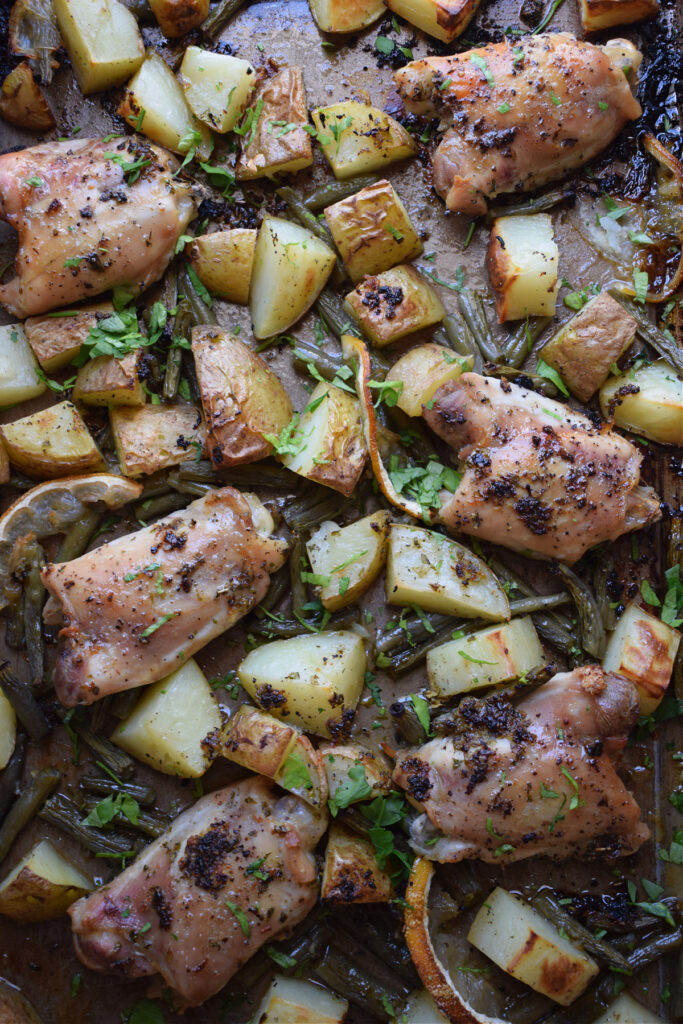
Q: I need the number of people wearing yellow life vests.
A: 0